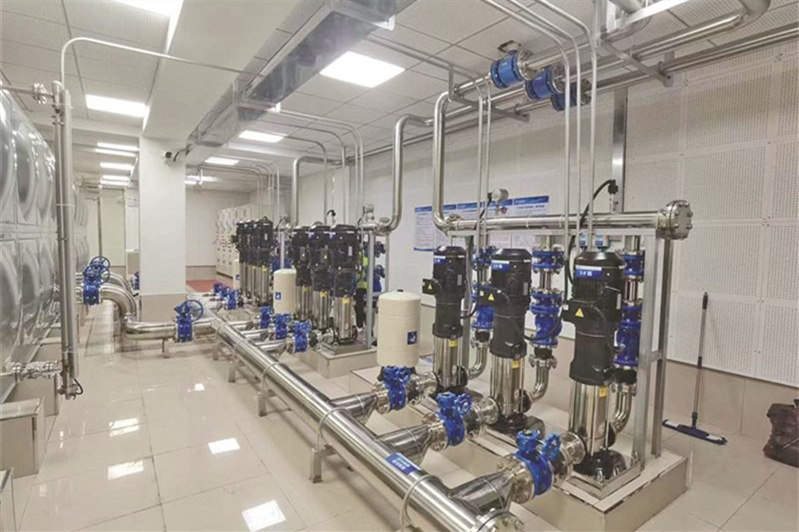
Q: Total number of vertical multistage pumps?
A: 9